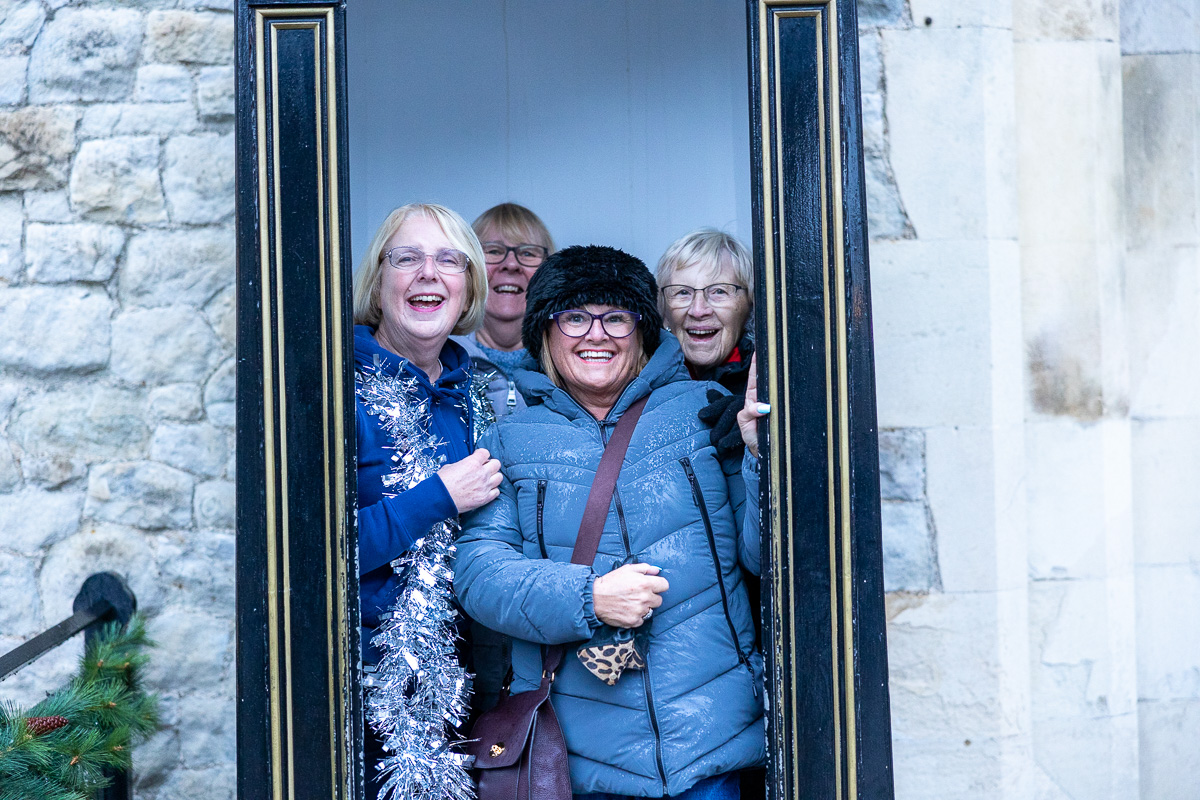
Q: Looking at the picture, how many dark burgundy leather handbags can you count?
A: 1